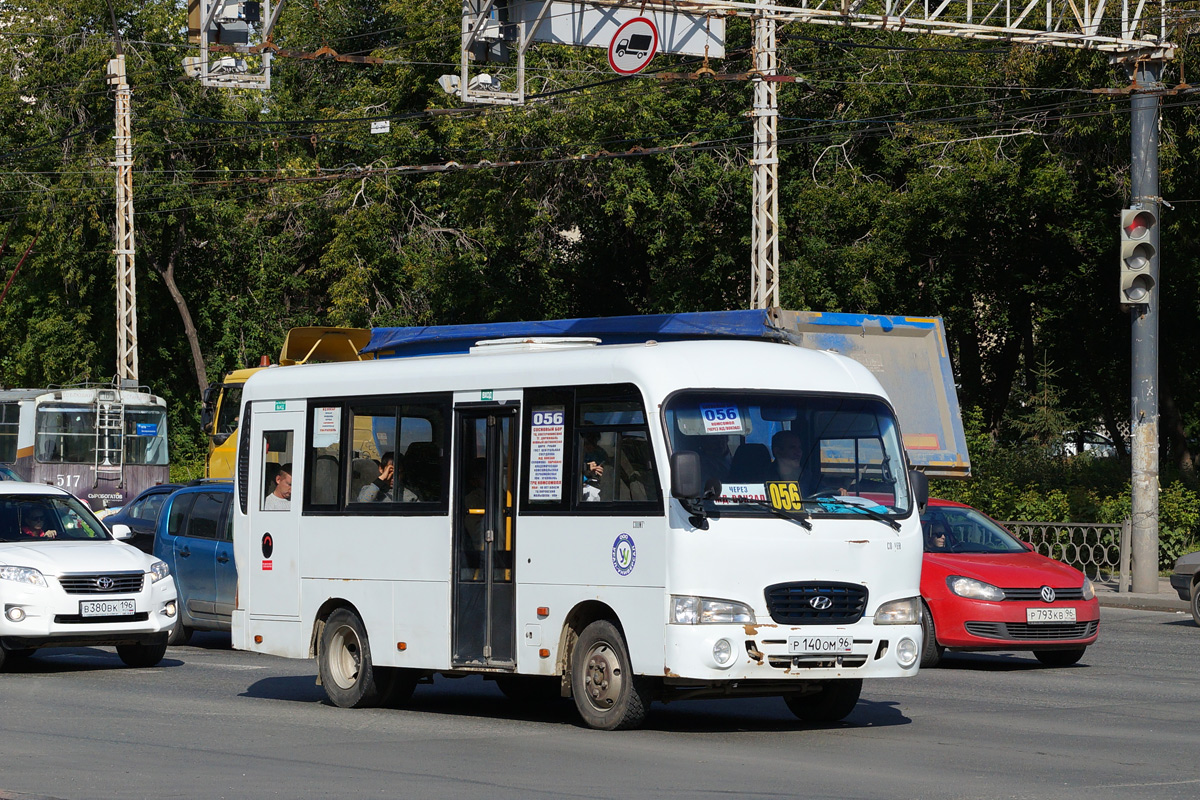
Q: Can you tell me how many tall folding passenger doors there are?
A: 1